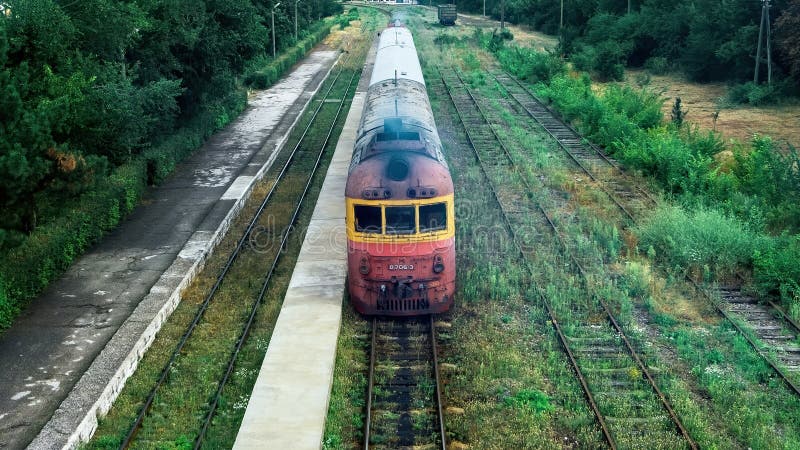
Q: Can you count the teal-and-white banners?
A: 0